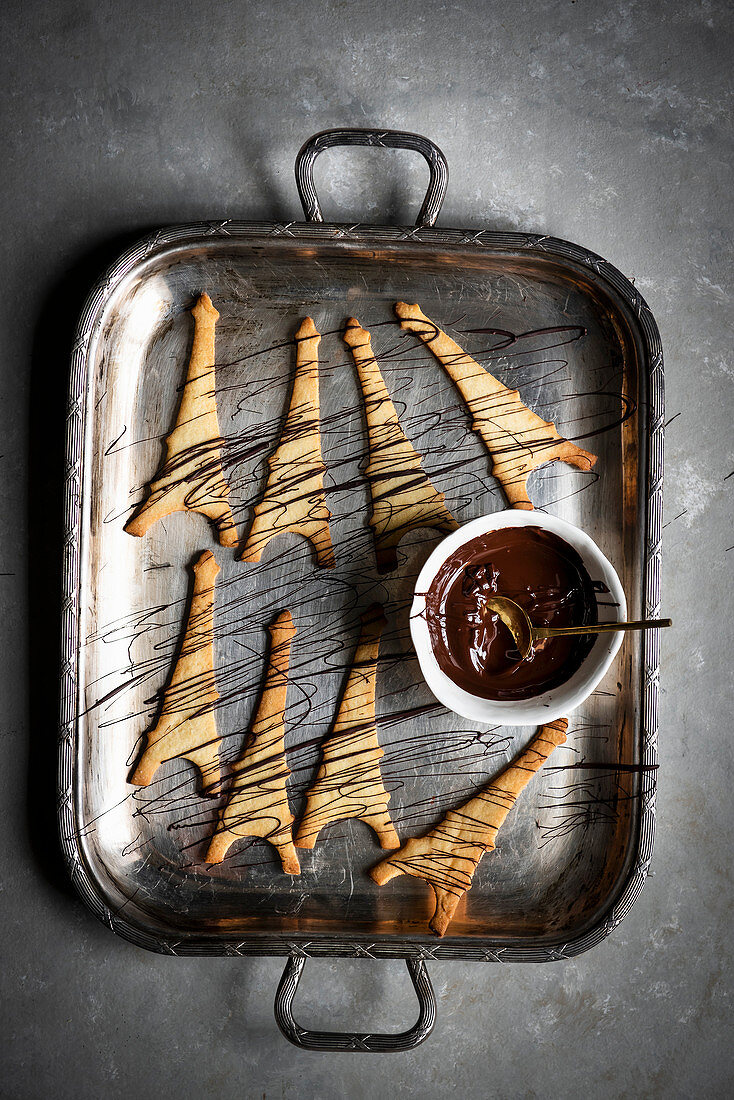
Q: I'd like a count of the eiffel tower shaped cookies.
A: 8